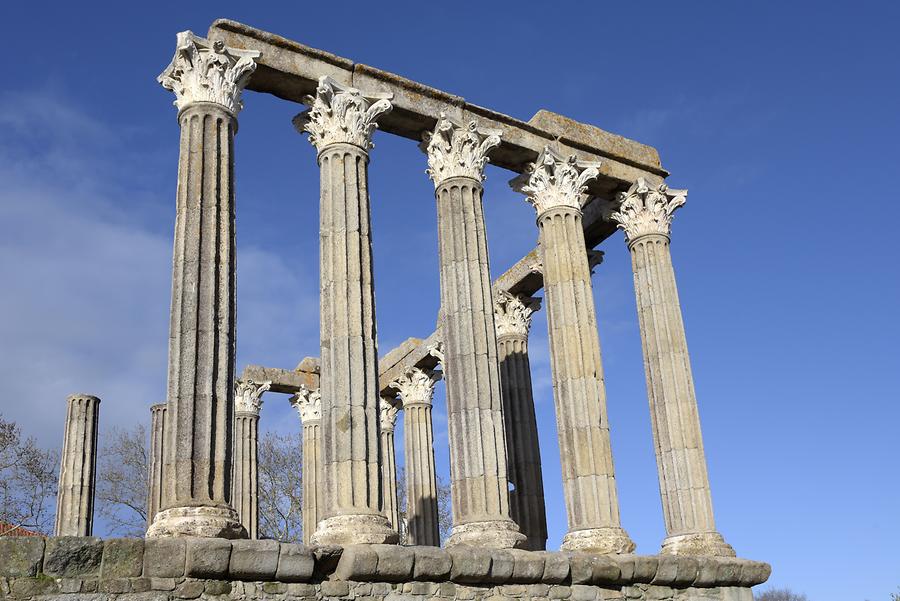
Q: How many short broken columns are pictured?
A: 2